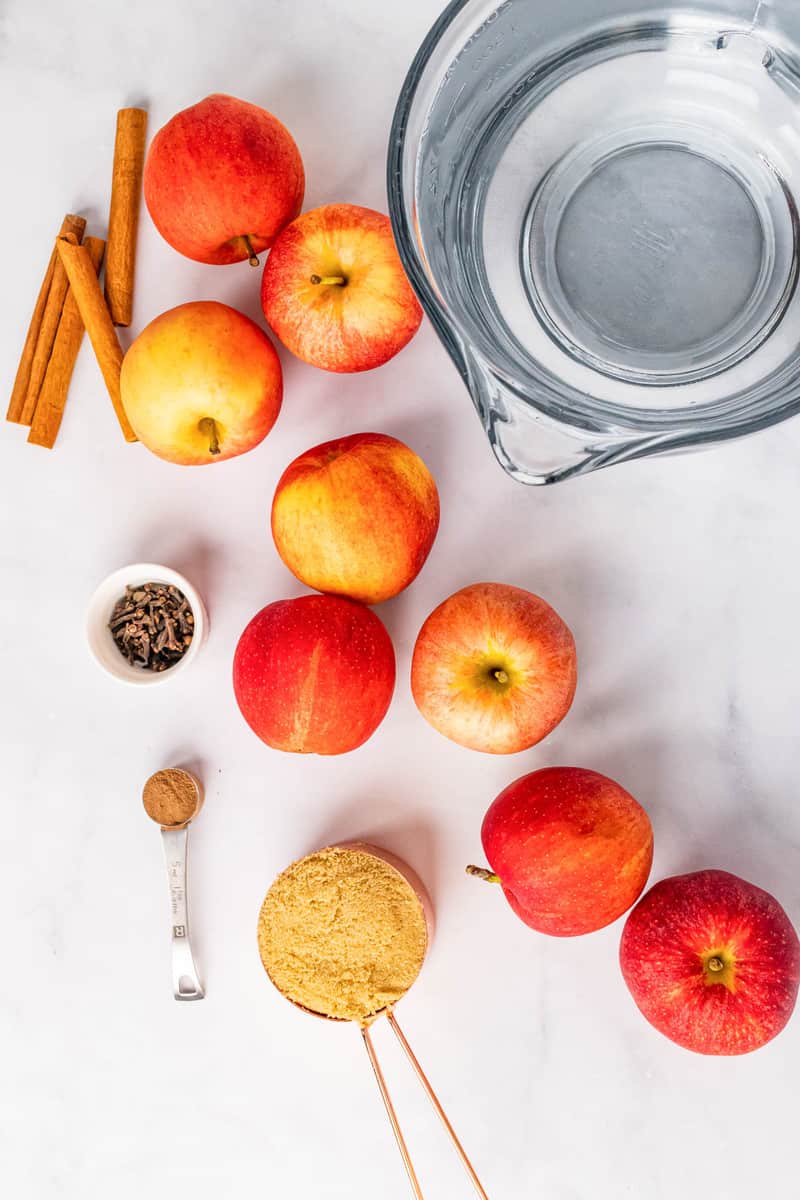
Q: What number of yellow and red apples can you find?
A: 8